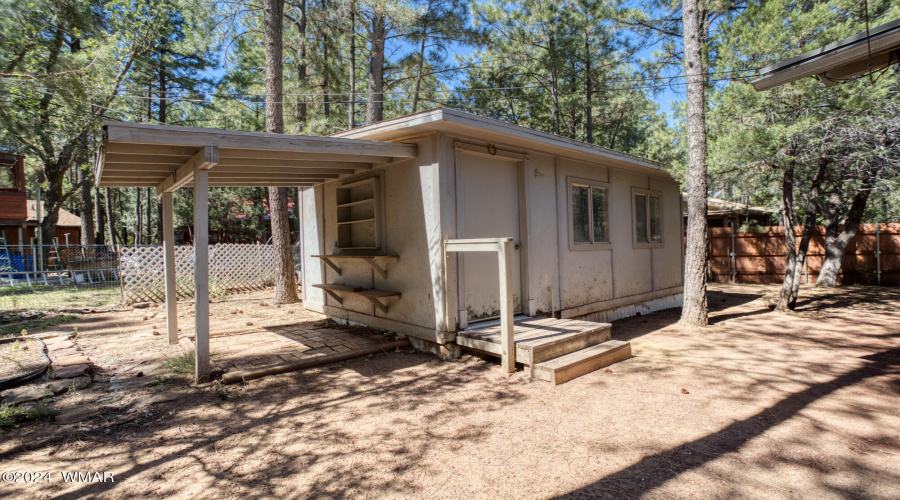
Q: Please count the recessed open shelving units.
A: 1